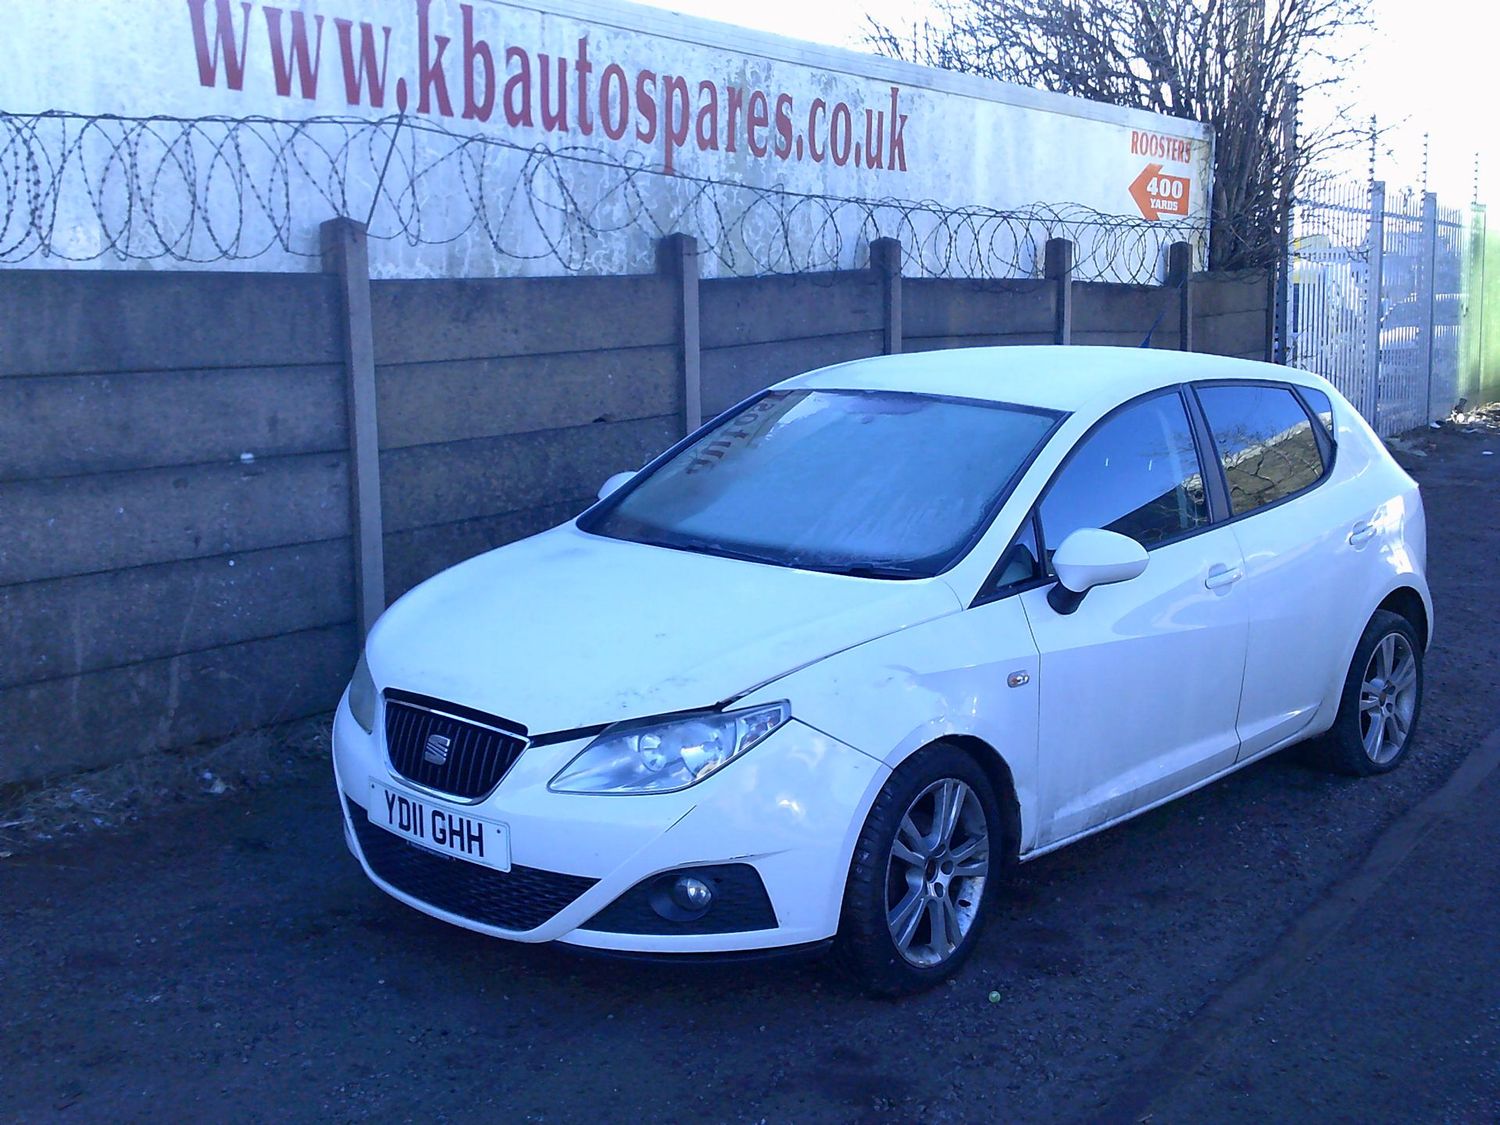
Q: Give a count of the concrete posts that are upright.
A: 5